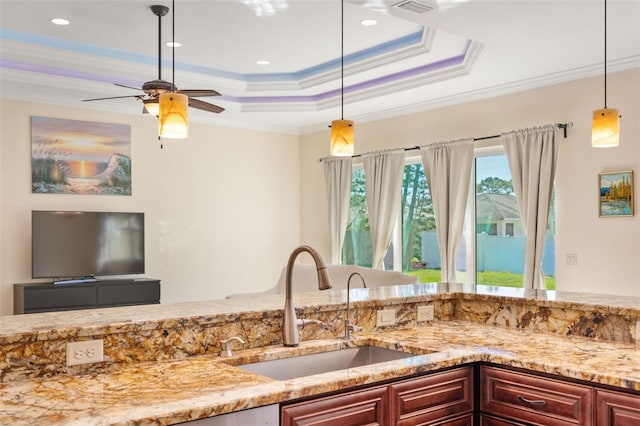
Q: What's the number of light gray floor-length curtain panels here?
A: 4